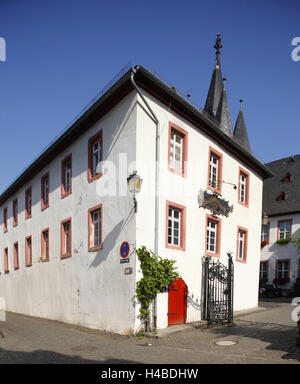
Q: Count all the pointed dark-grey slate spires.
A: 3